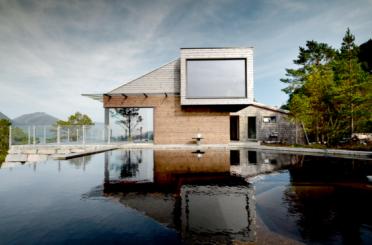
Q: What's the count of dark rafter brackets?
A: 4